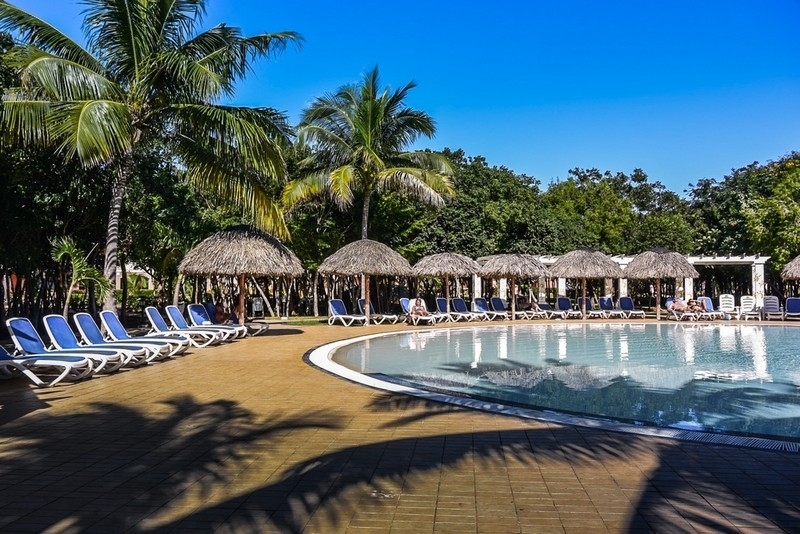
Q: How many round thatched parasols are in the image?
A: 7